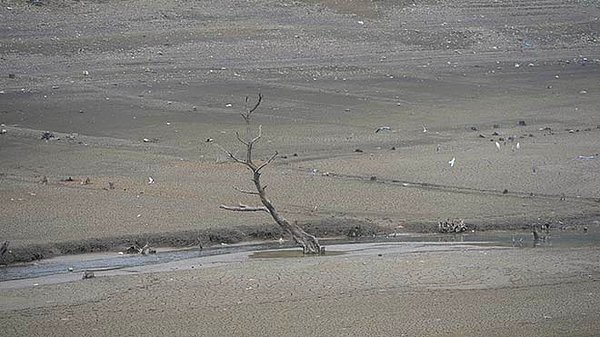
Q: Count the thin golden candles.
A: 0